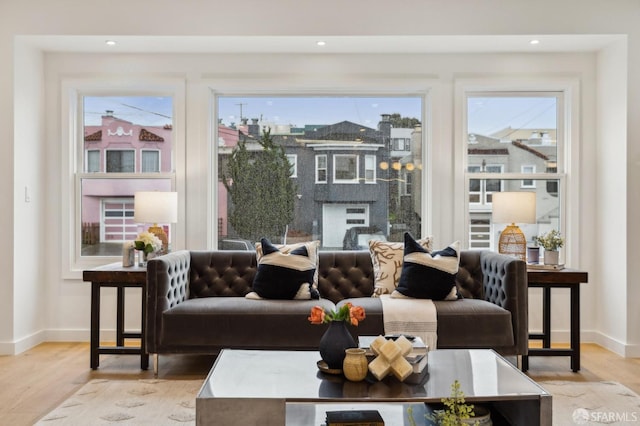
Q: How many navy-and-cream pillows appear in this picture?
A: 2